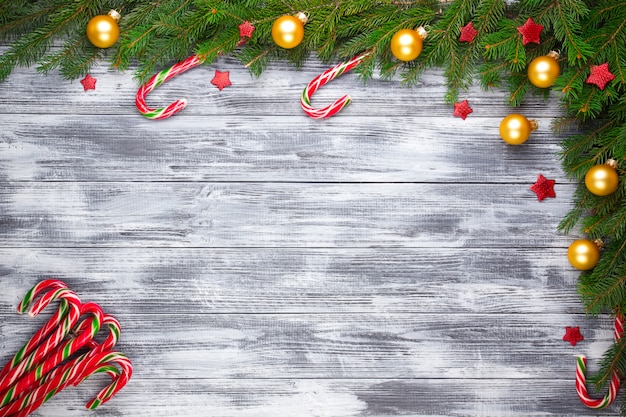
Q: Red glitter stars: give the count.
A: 9